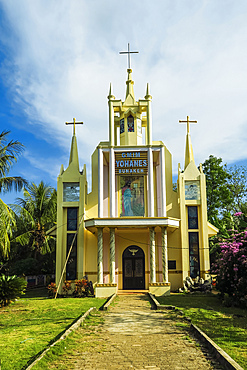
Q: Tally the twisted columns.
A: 4